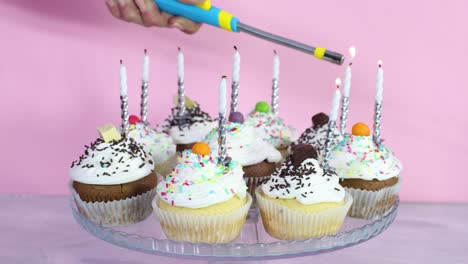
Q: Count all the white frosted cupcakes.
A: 9